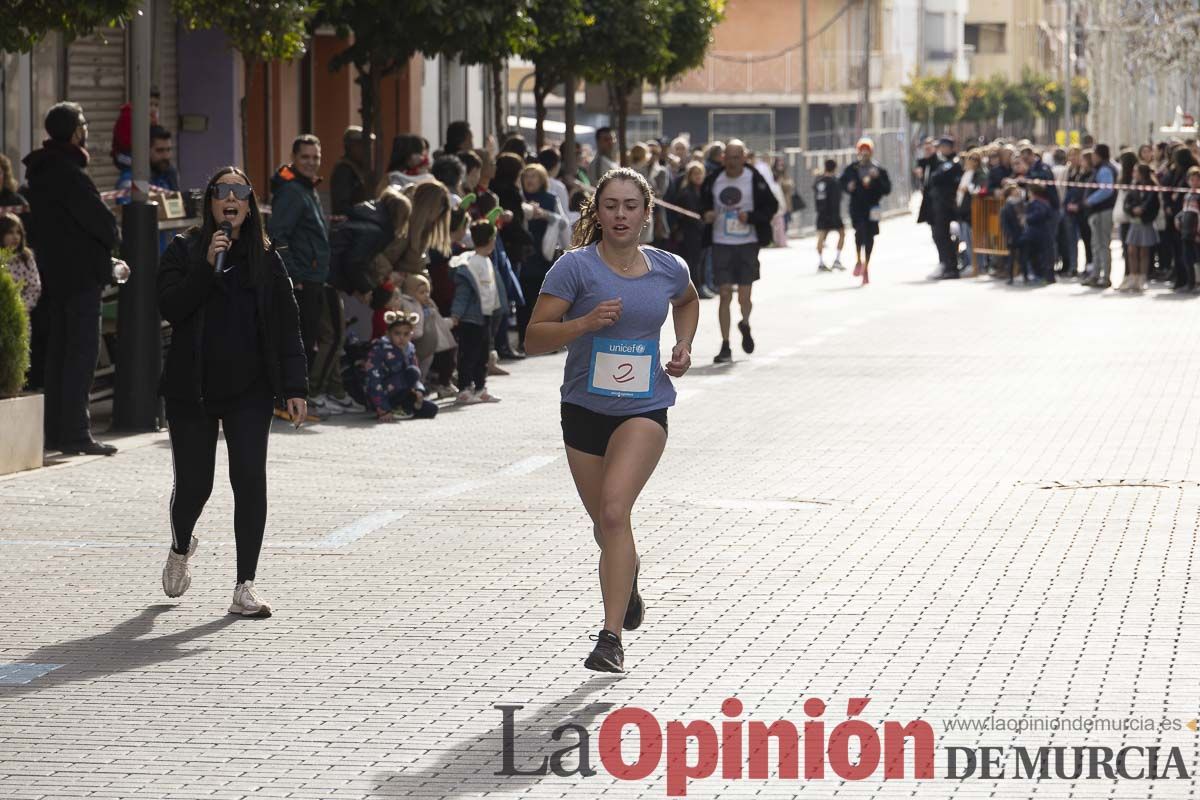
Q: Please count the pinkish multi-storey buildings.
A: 1